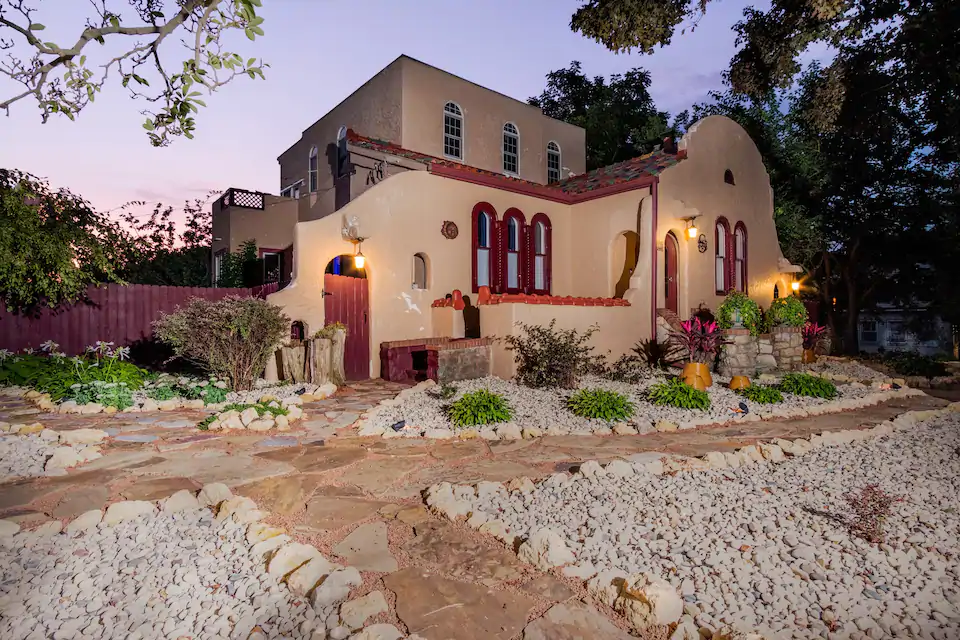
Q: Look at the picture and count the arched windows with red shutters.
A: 5